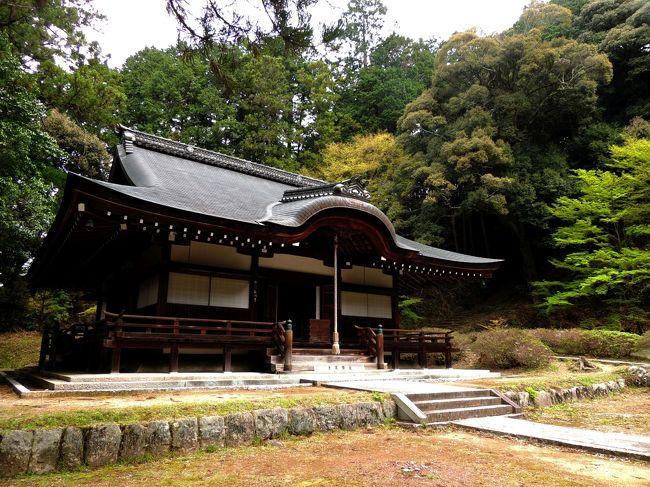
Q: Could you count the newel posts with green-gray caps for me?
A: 2